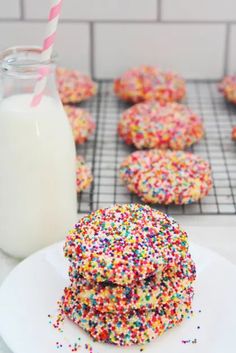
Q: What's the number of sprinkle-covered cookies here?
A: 11